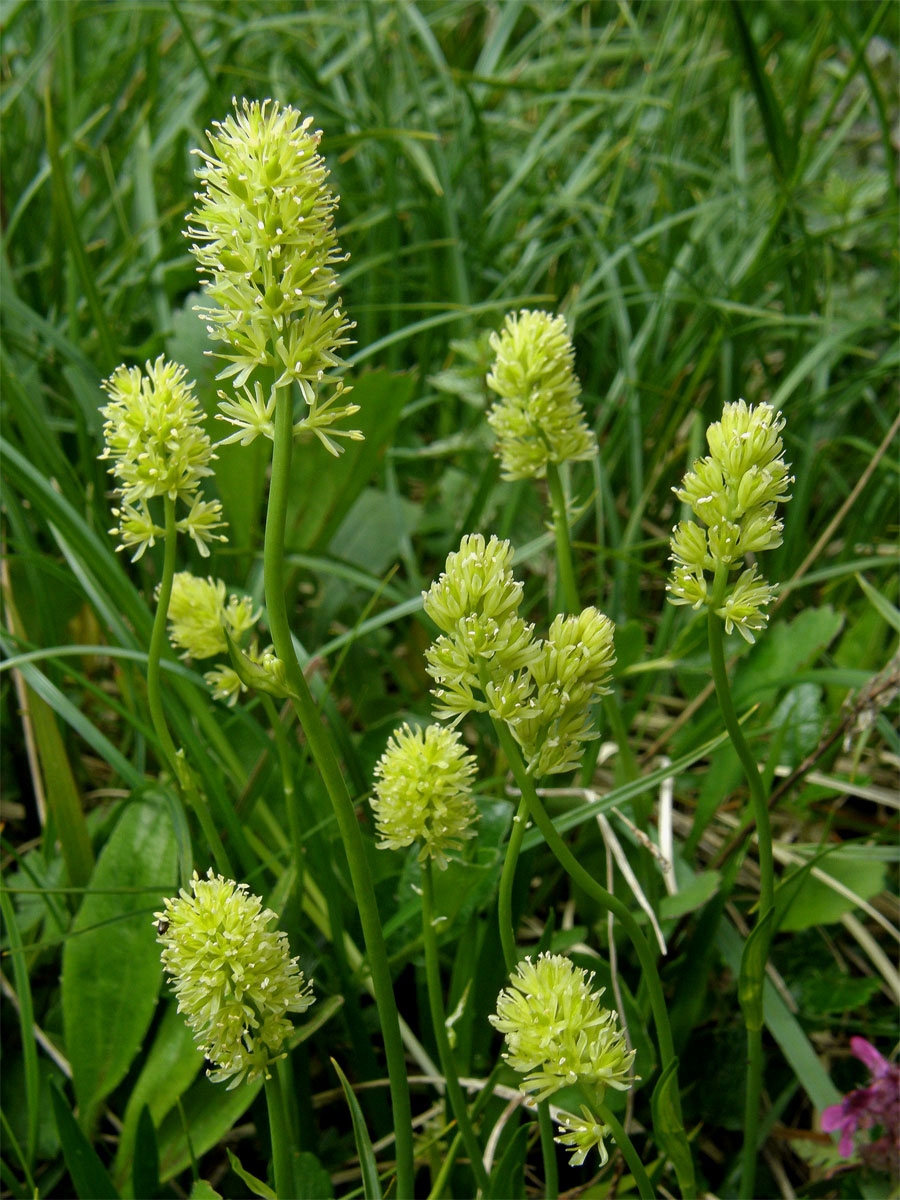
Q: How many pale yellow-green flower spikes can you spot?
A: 10